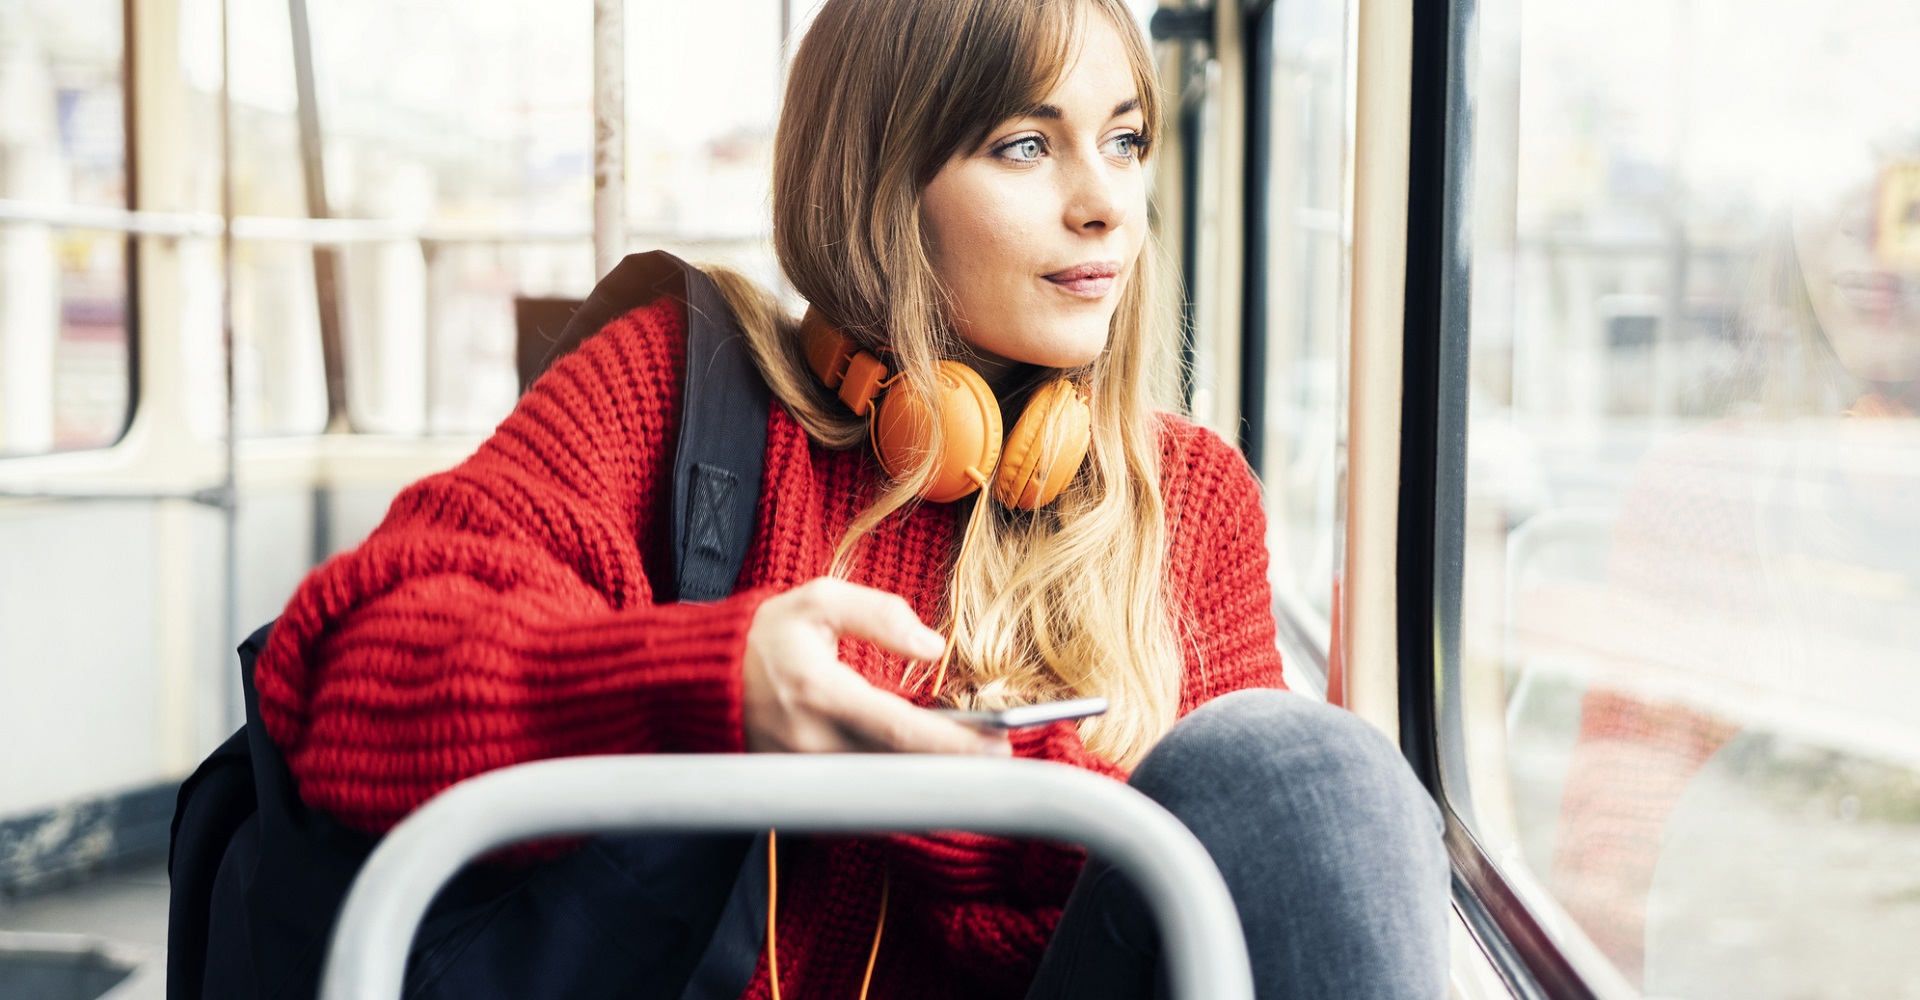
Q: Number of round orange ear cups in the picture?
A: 2